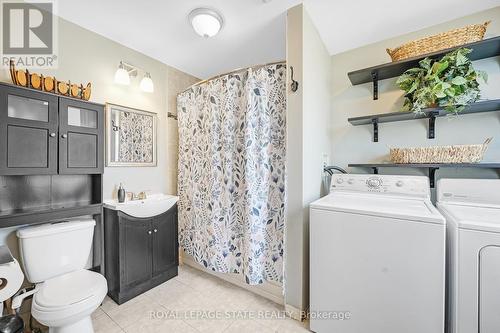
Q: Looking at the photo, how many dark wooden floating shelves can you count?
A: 3